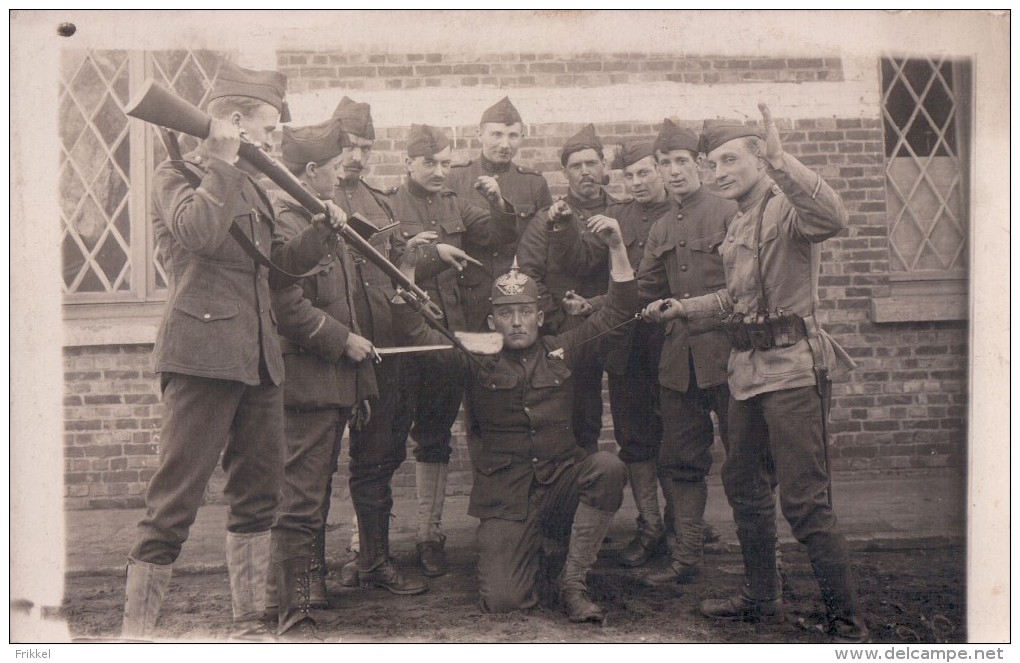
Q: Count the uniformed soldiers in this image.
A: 10